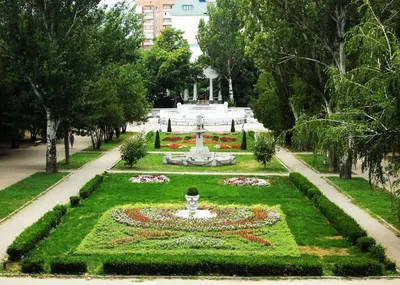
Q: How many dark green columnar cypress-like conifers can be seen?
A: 4